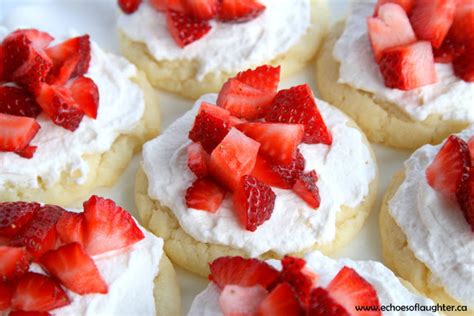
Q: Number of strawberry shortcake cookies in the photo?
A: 7